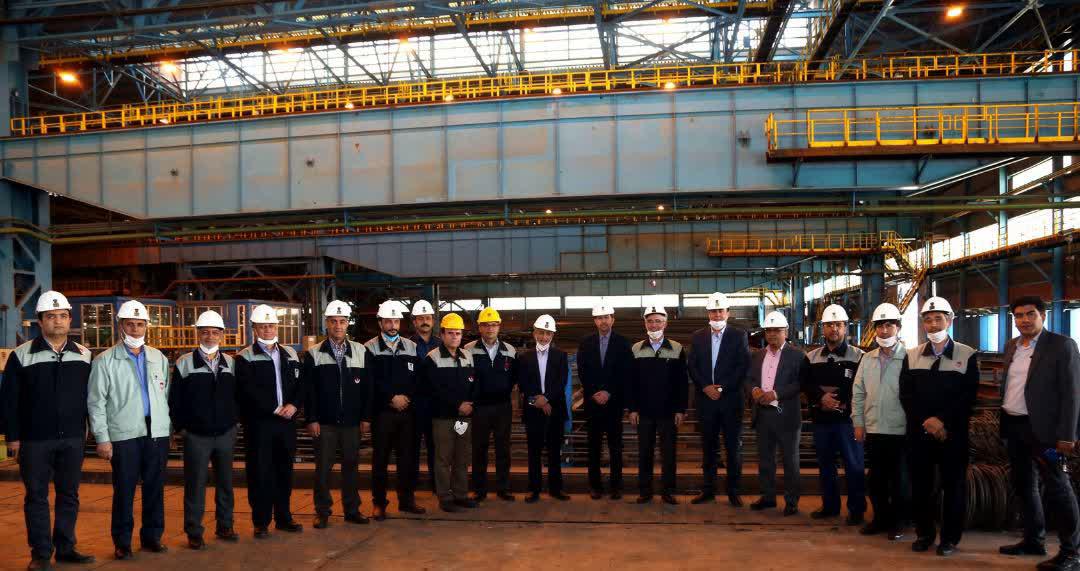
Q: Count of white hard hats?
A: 15